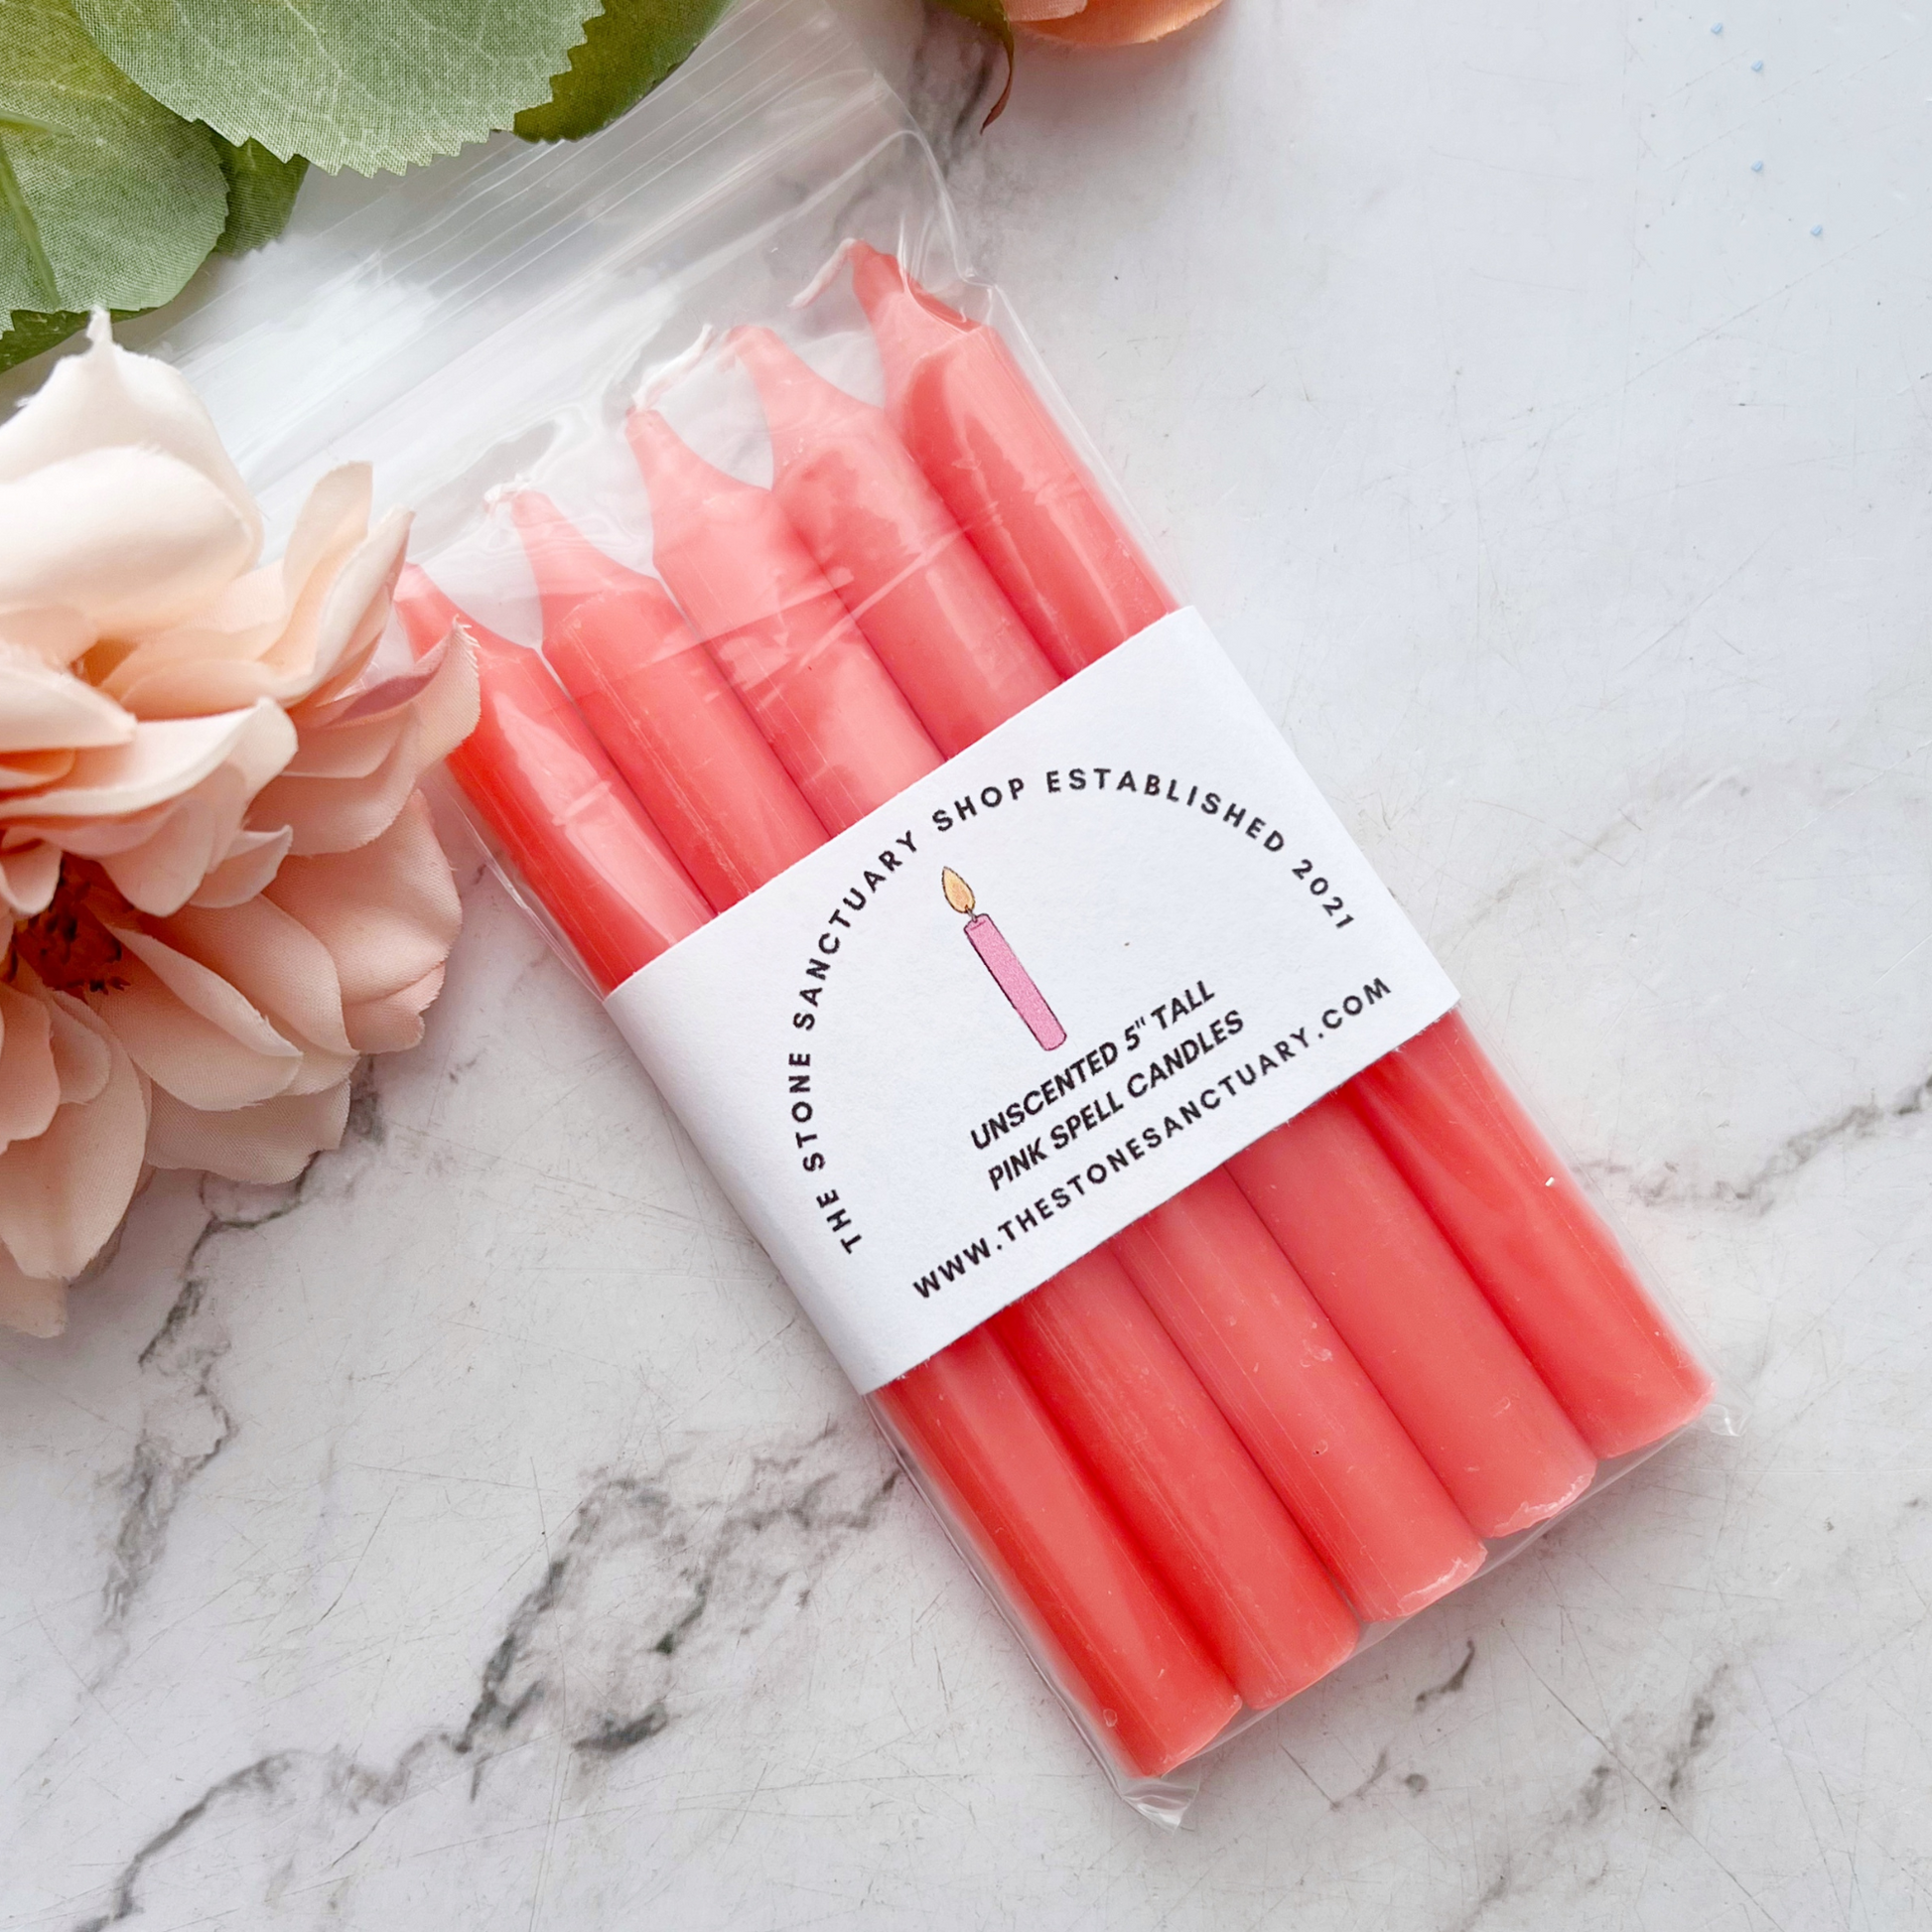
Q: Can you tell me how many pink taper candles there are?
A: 5